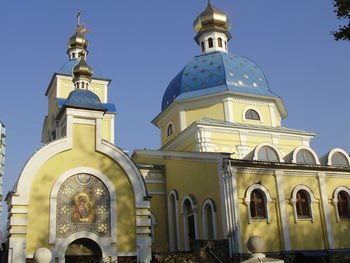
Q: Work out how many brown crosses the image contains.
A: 3